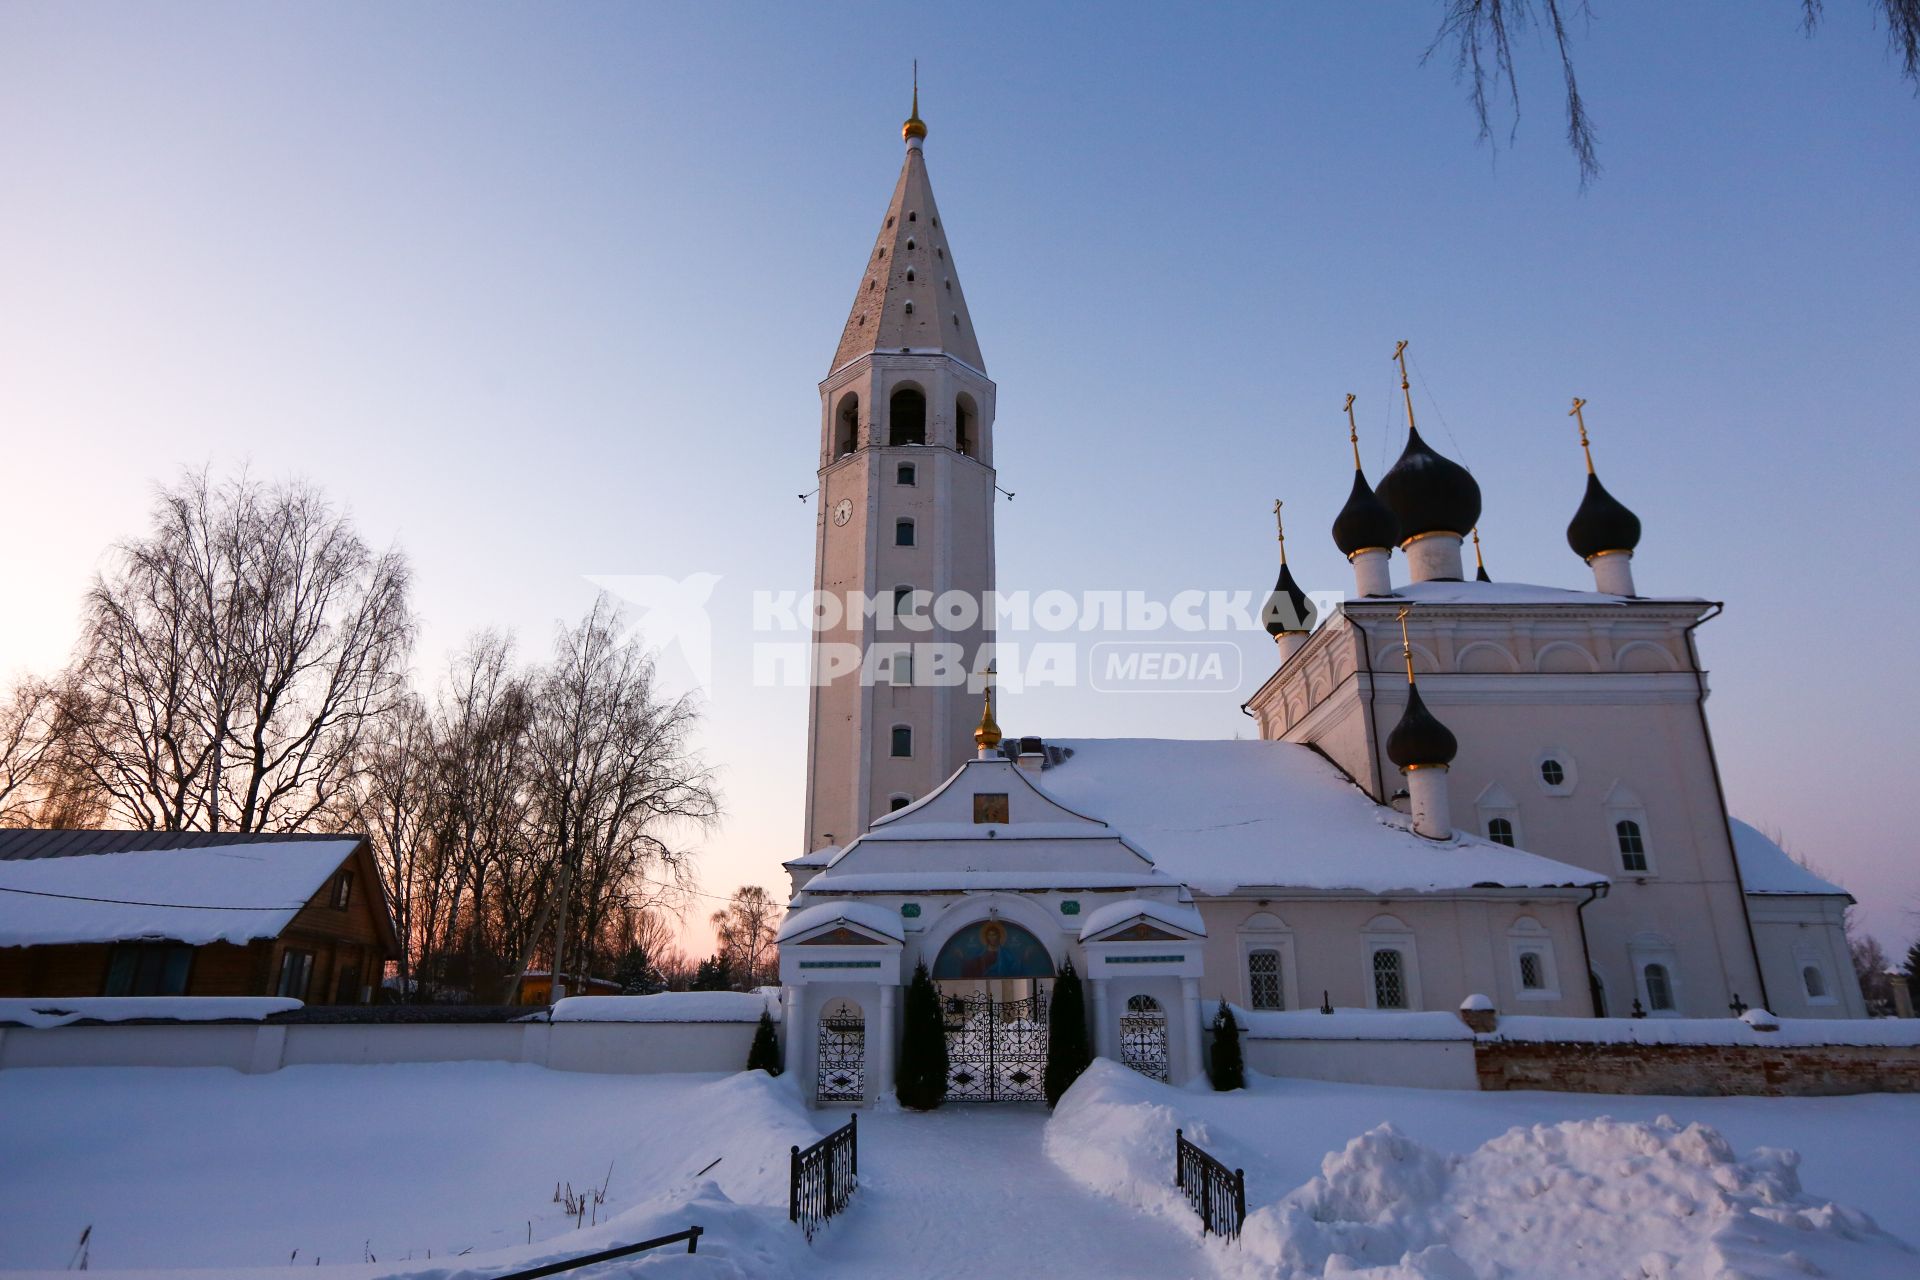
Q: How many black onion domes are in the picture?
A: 6